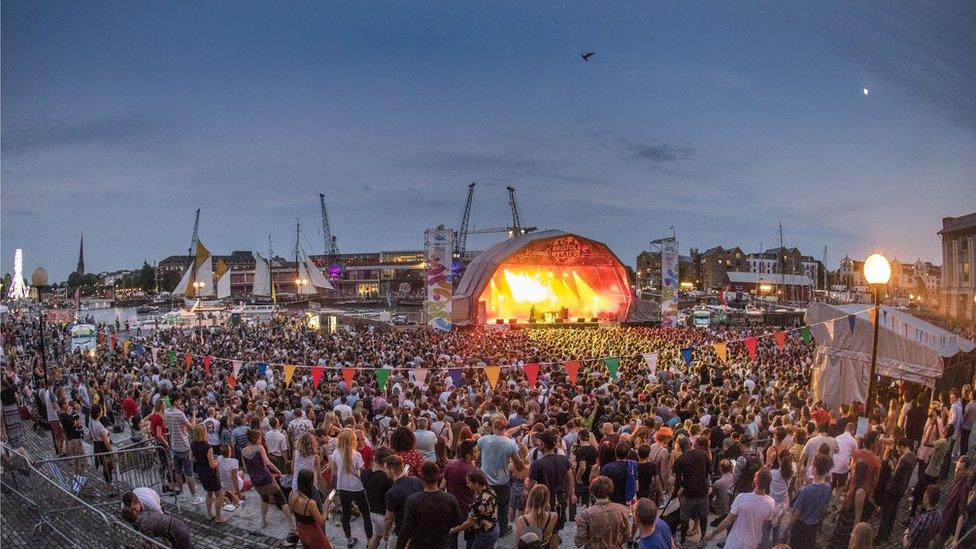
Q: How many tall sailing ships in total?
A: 2